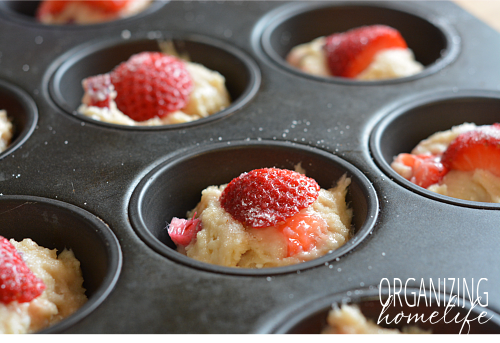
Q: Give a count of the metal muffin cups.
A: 8